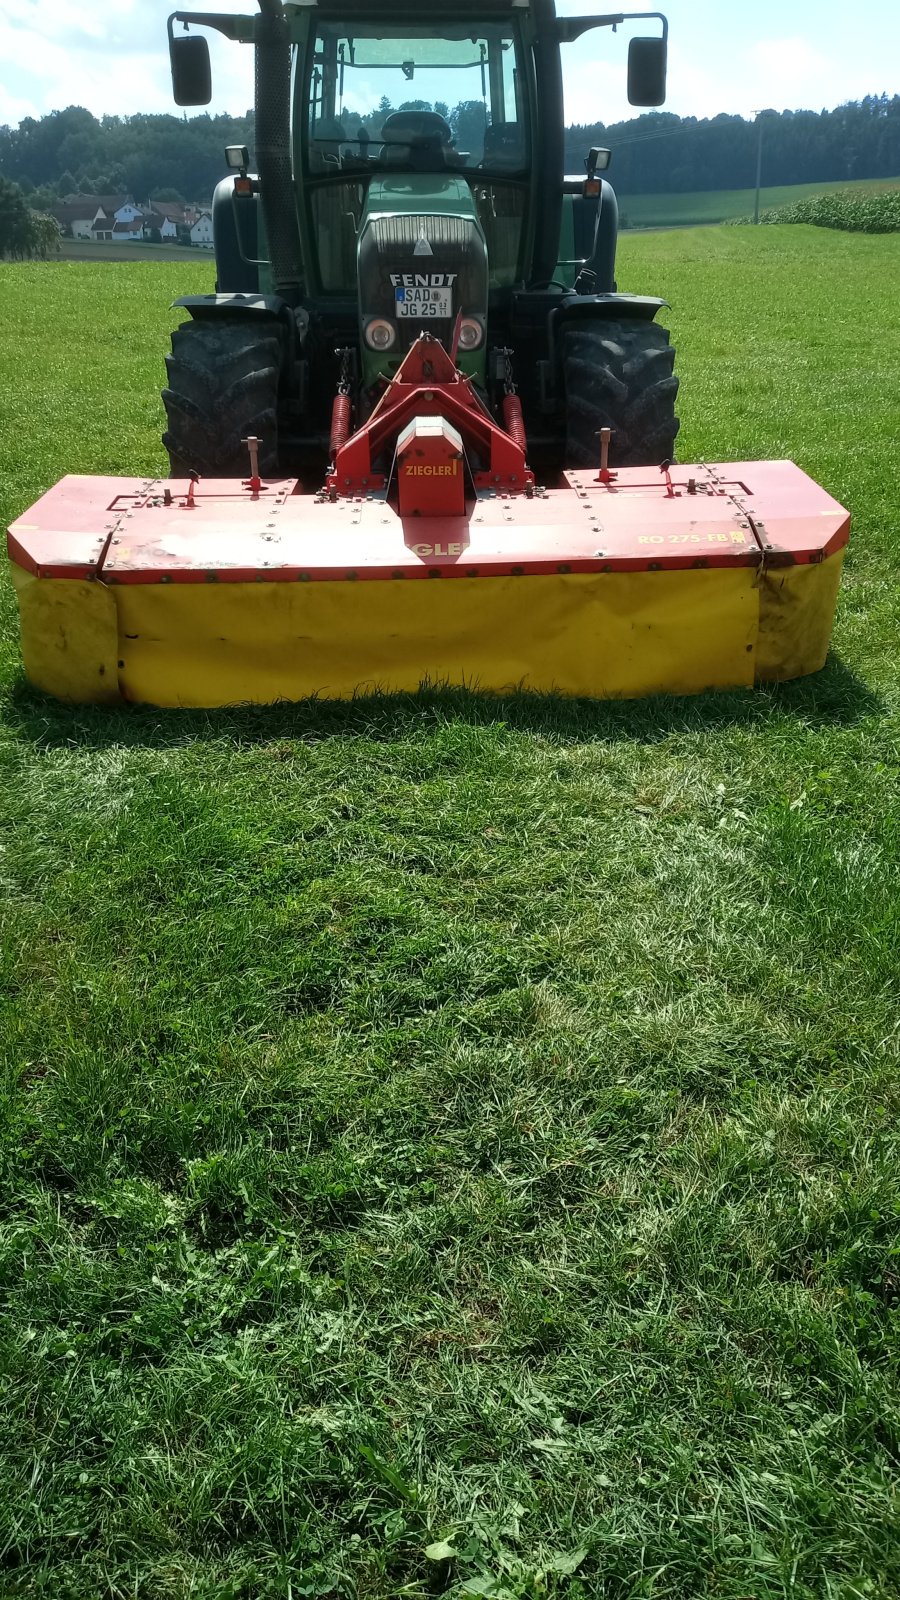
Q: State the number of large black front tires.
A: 2